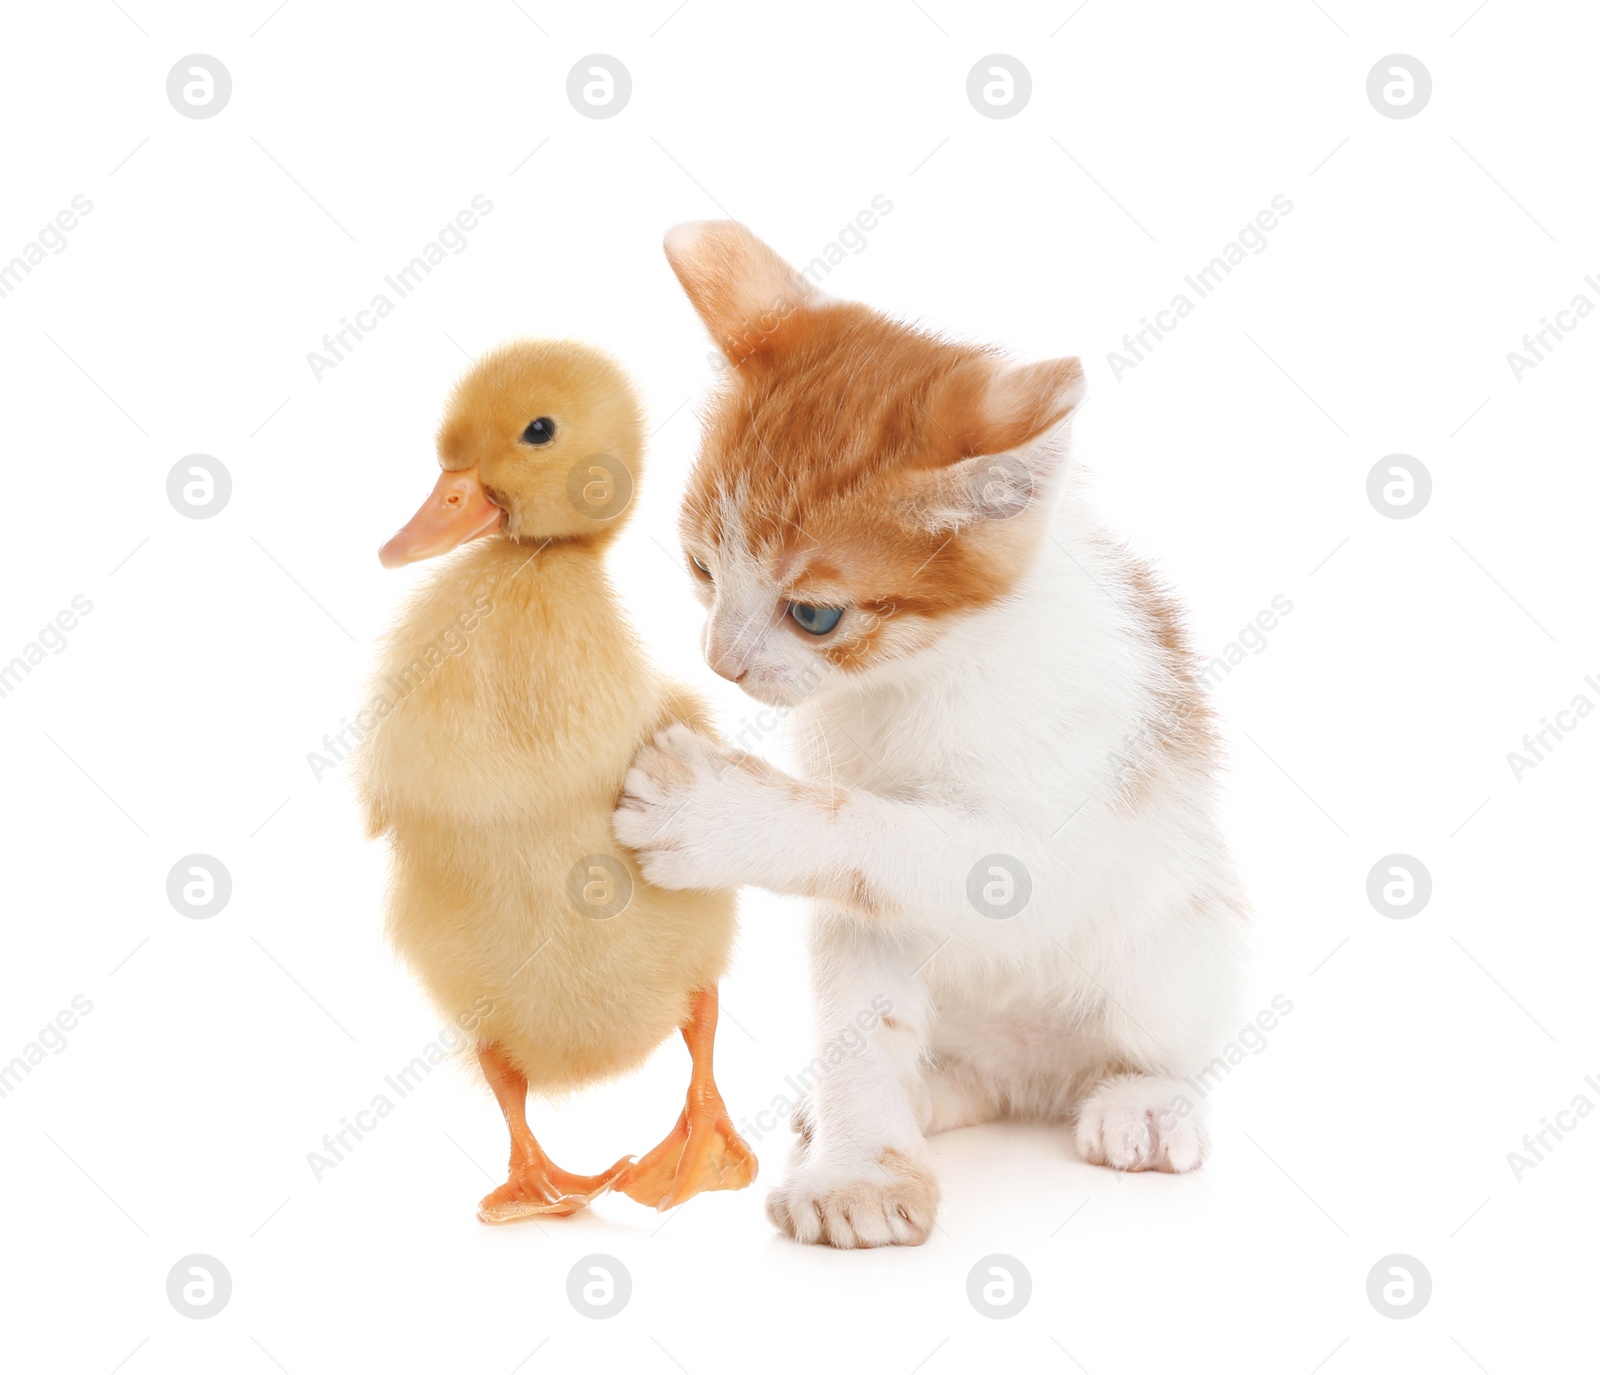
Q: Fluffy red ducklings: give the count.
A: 0